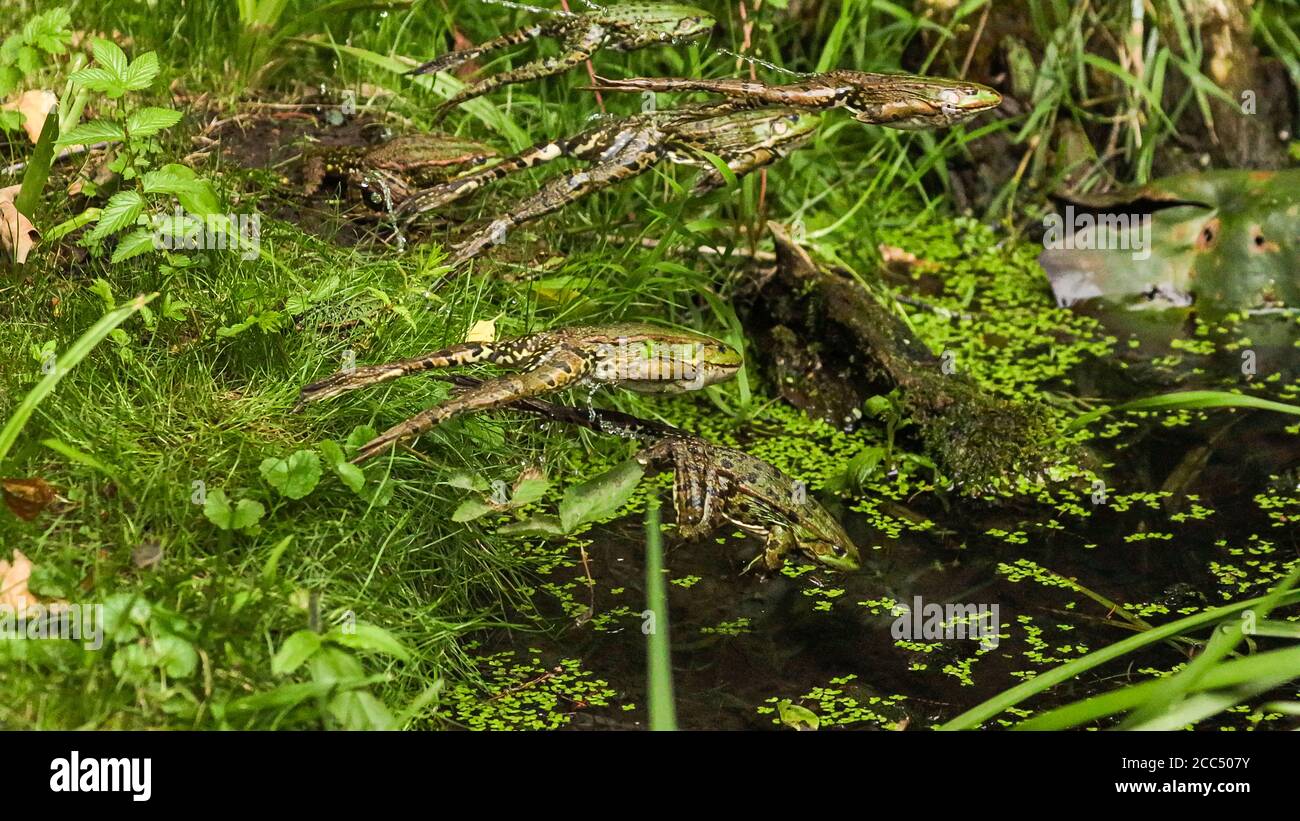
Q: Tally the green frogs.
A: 6